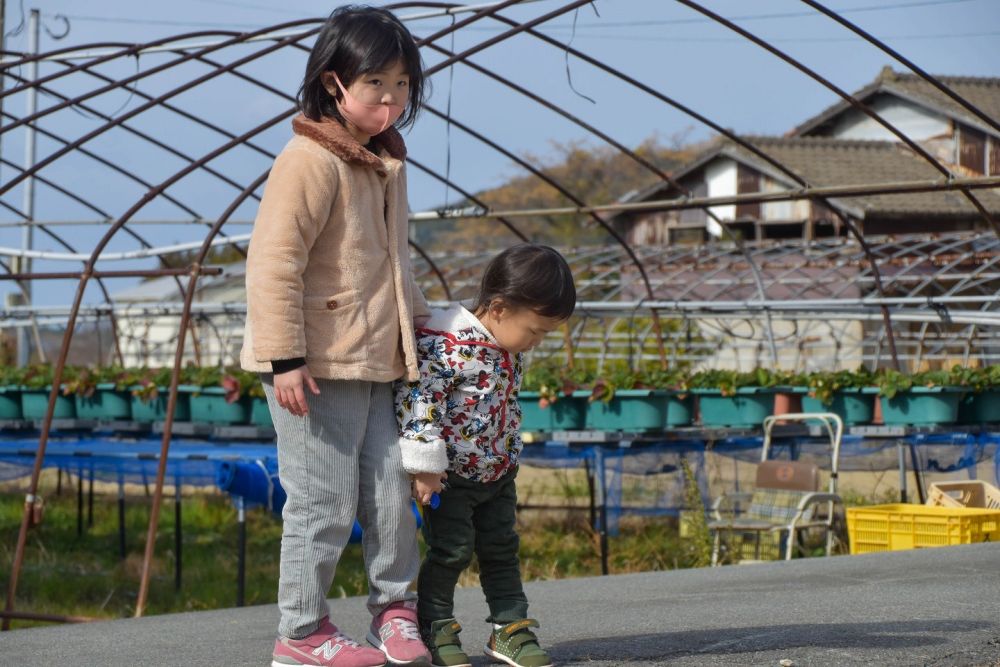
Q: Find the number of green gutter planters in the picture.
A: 13